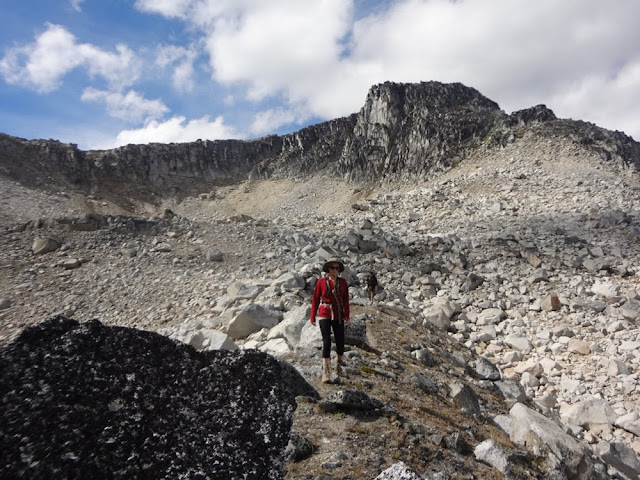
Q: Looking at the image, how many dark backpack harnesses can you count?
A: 1